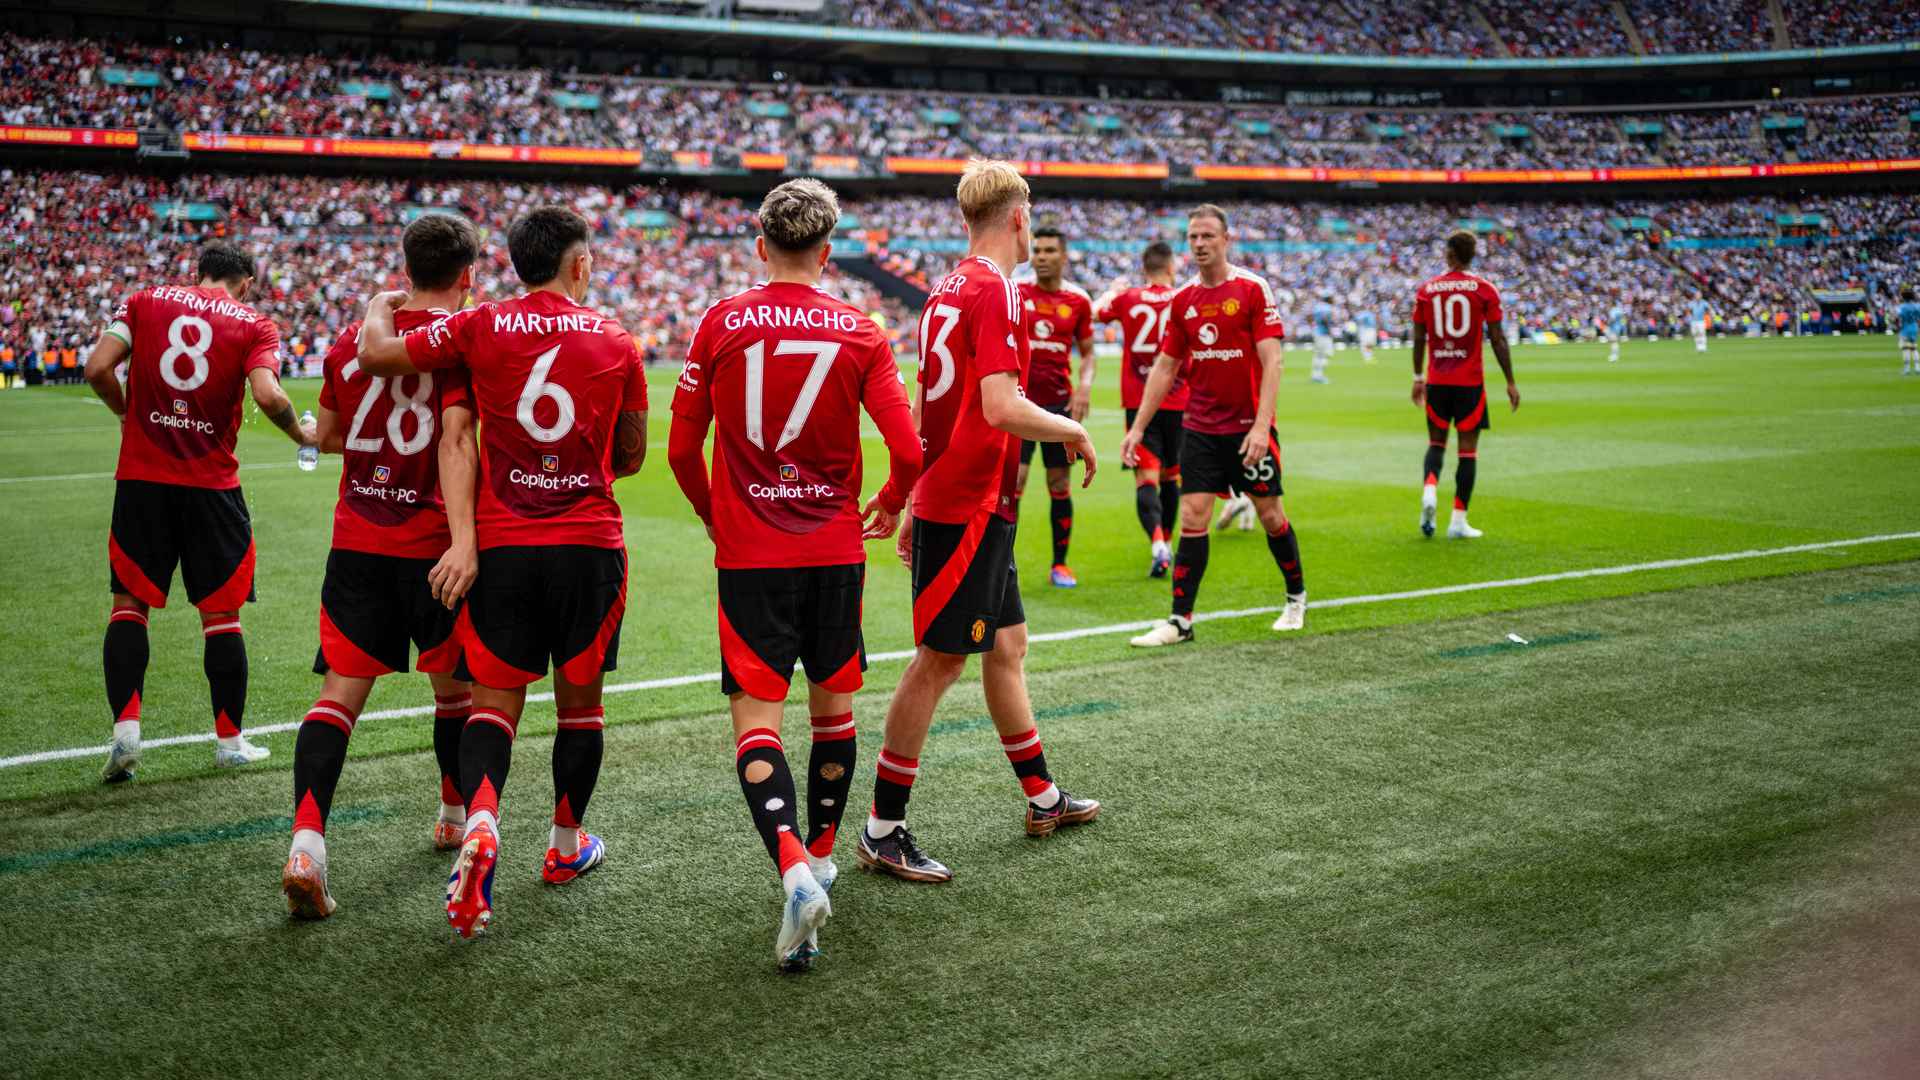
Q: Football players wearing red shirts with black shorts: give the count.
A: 9